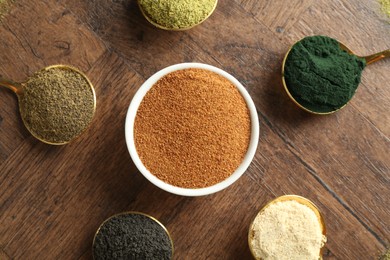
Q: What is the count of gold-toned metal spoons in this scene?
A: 5